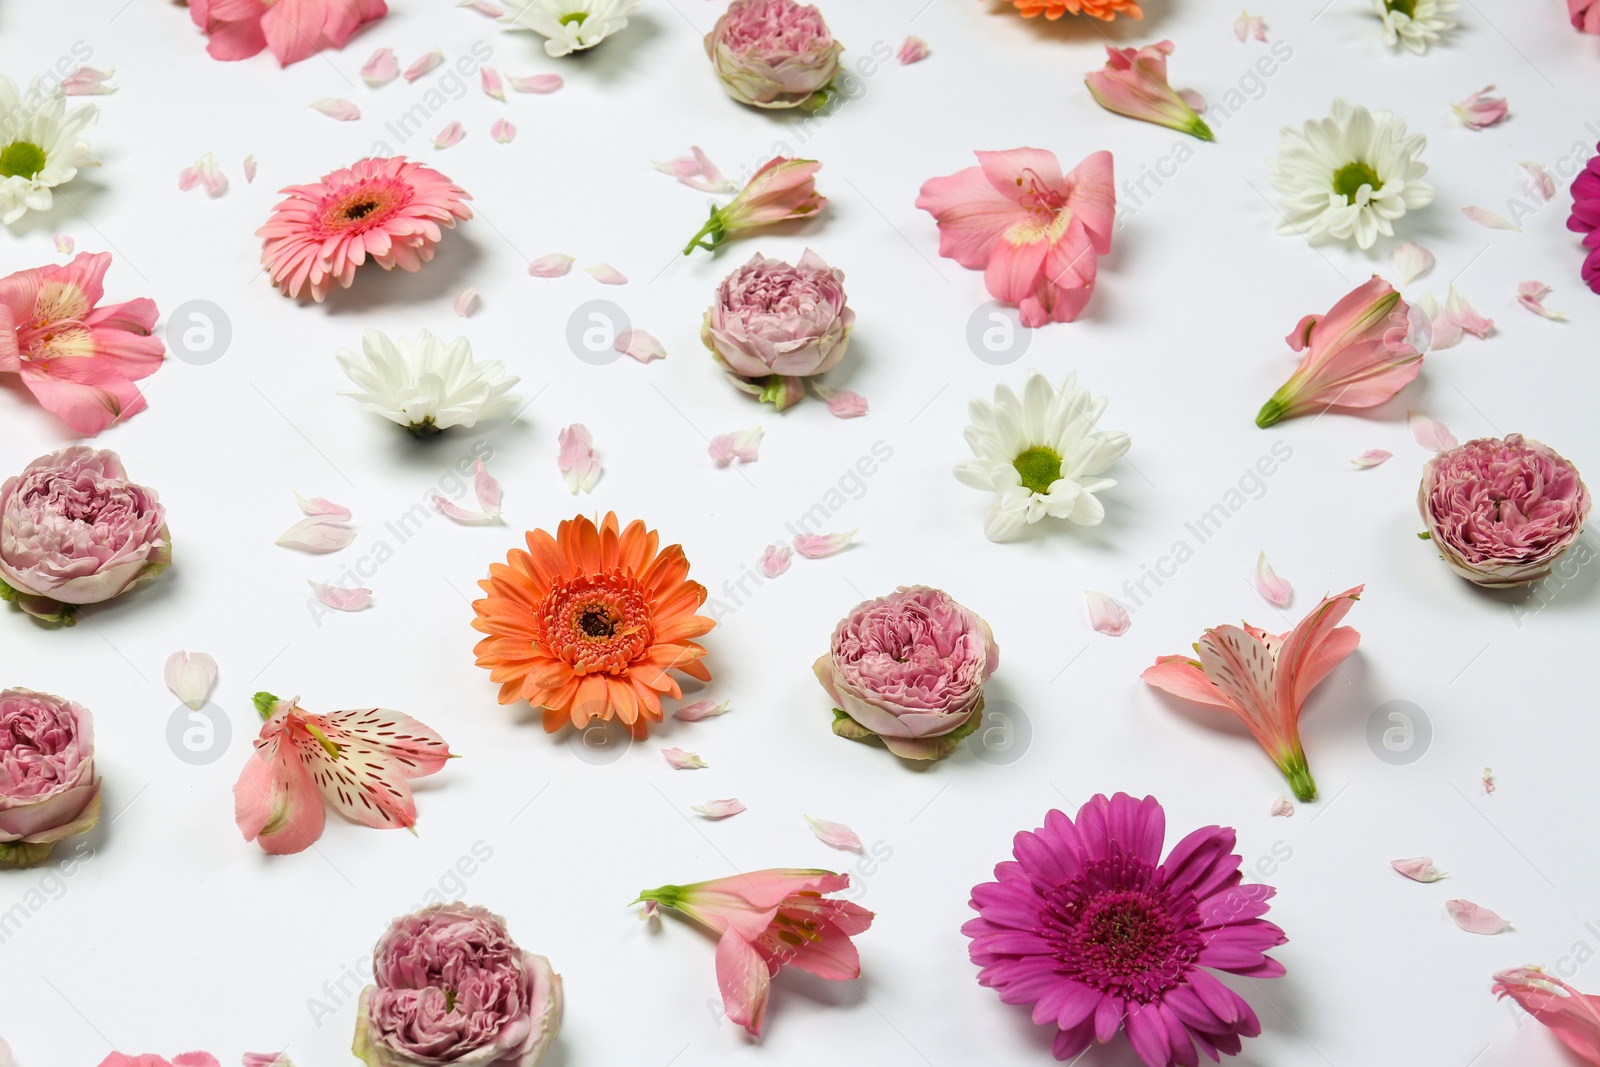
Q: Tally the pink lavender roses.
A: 7